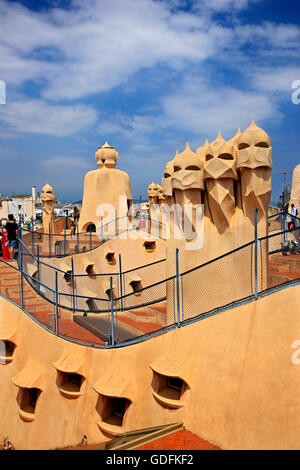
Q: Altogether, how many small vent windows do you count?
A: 13